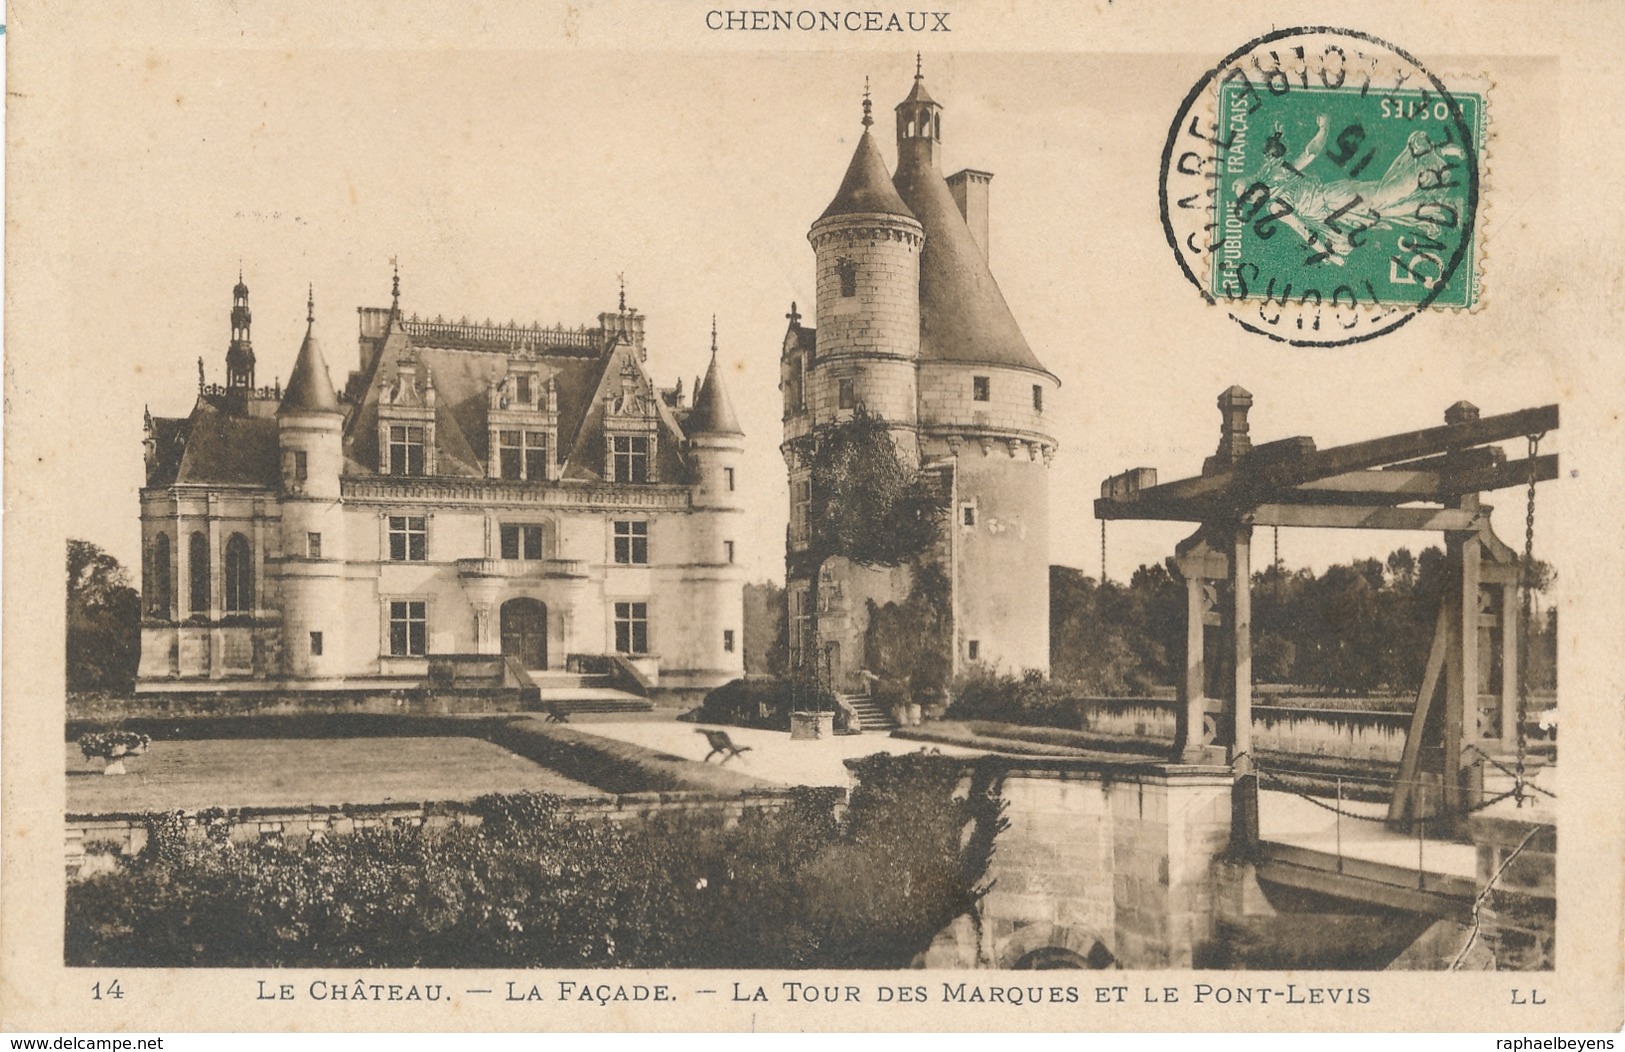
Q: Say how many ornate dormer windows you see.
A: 3